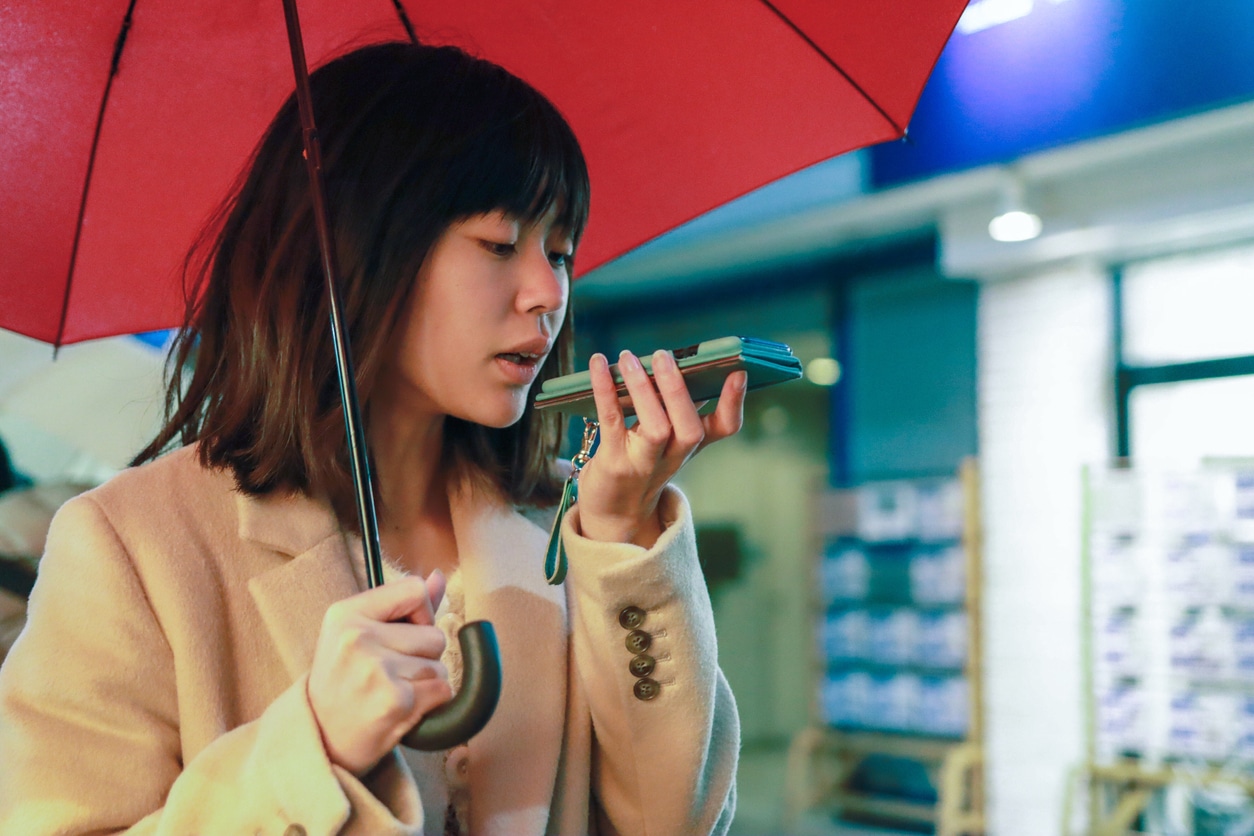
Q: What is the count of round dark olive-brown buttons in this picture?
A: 4